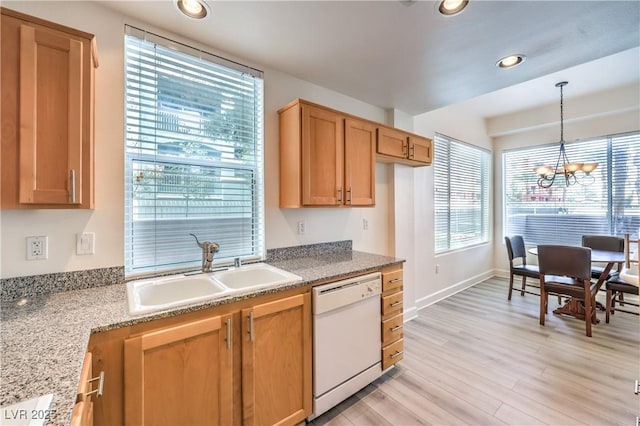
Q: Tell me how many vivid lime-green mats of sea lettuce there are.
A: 0